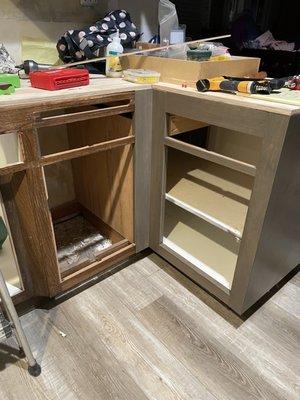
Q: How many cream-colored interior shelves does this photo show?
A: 2